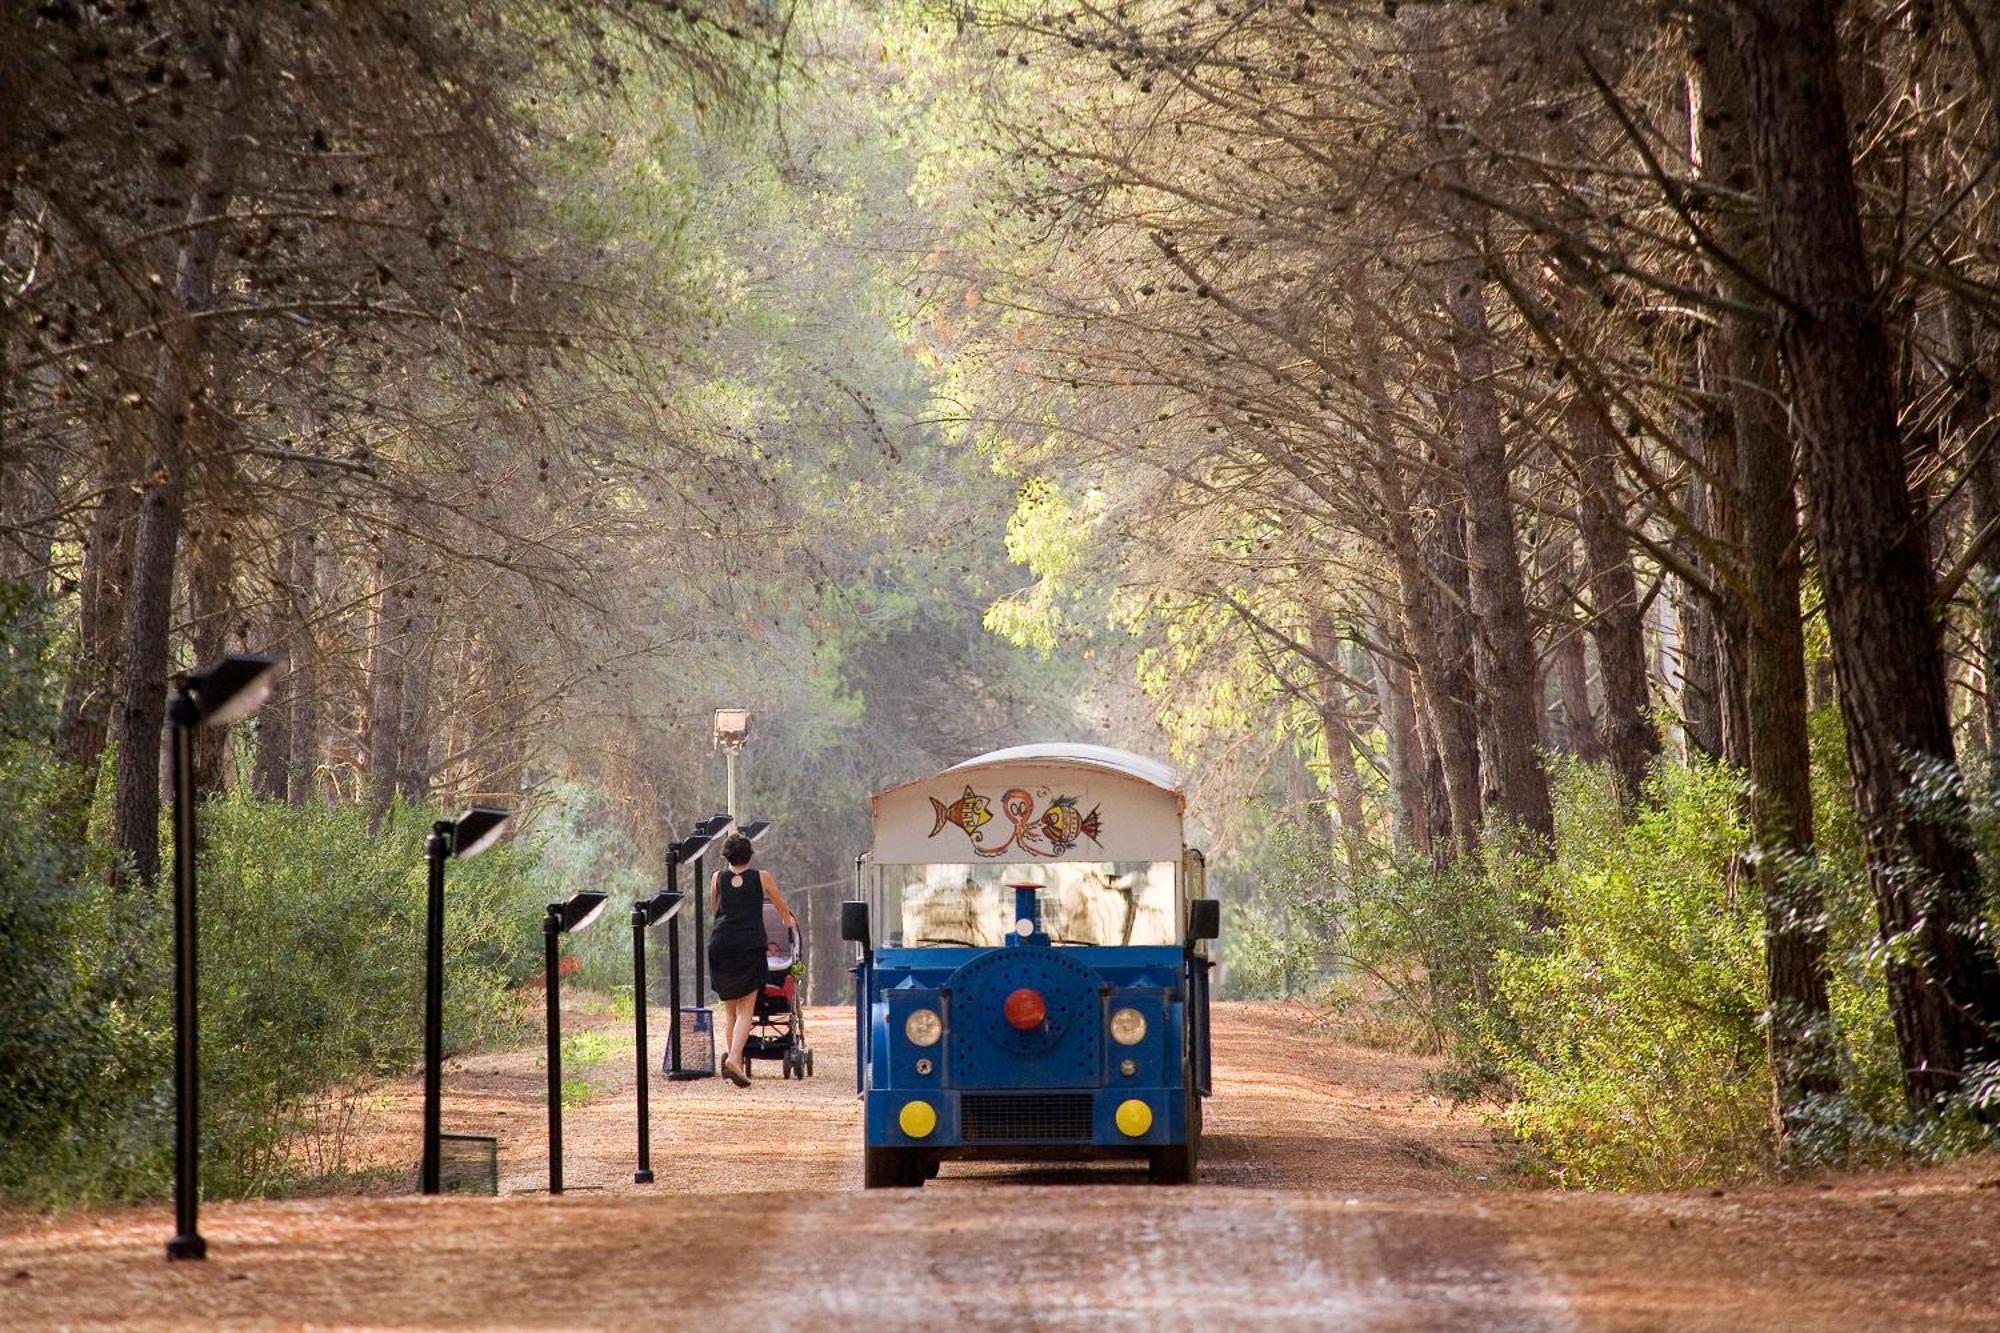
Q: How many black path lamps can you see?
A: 7